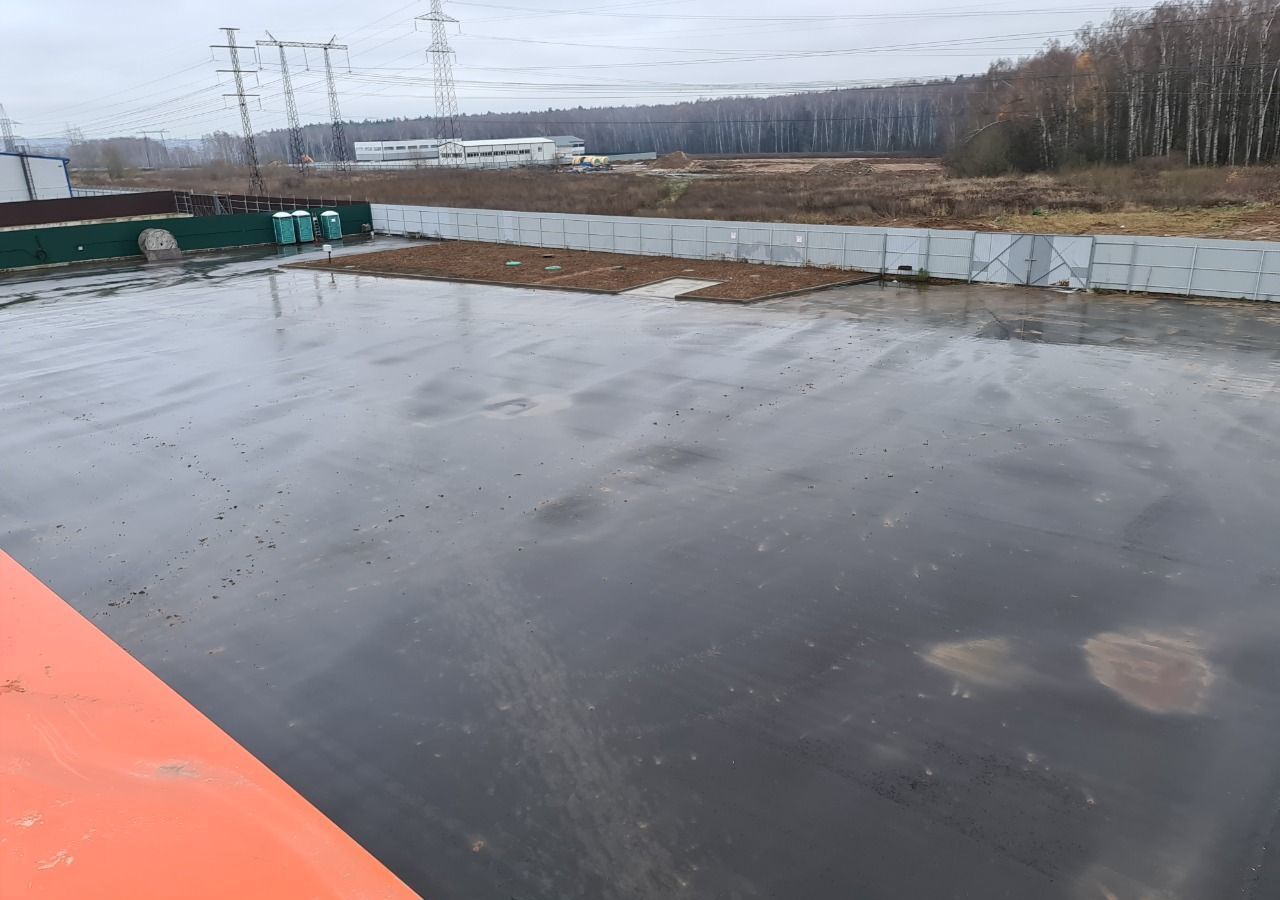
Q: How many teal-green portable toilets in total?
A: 3